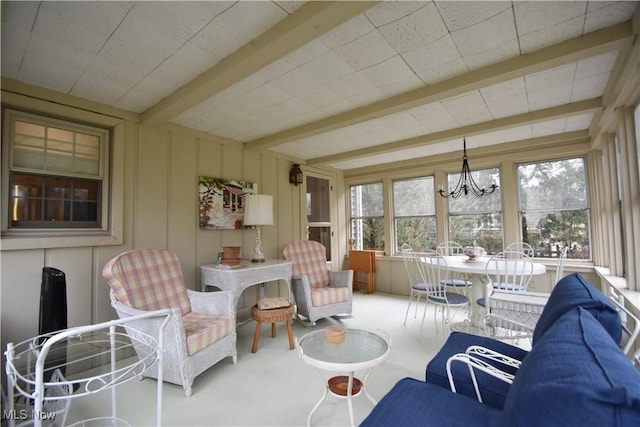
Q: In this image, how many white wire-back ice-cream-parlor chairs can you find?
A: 6